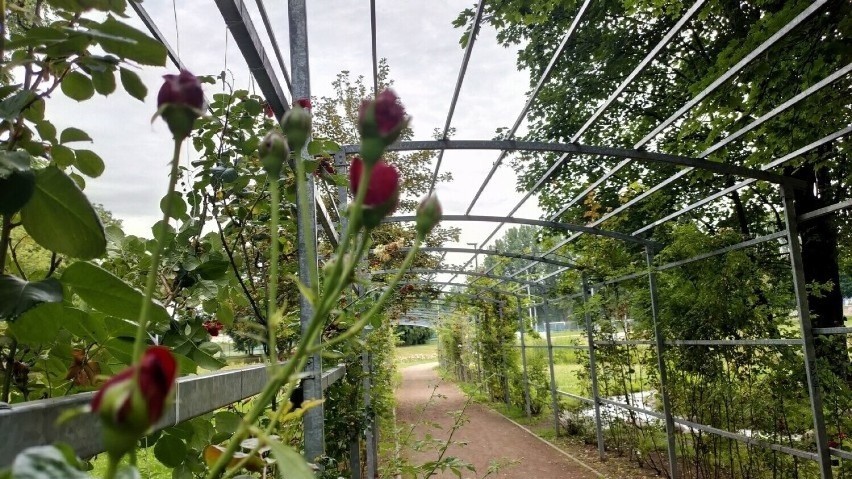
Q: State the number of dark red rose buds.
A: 4